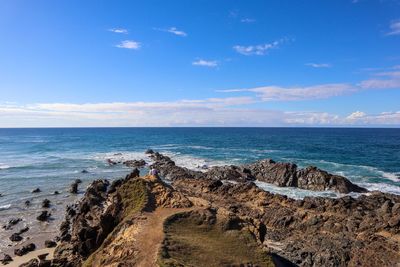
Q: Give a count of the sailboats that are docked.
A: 0